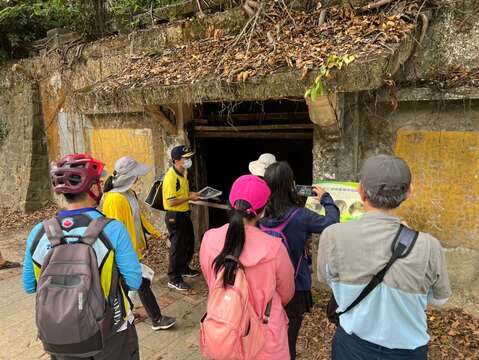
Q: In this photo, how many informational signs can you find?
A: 1